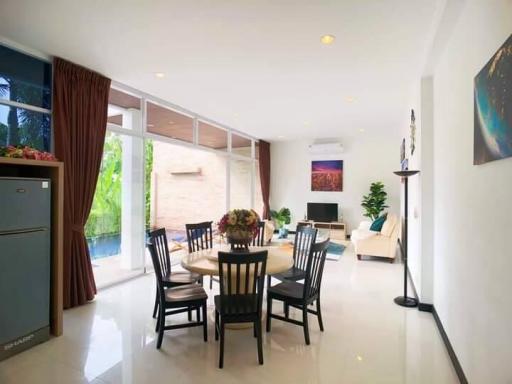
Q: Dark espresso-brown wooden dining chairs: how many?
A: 7